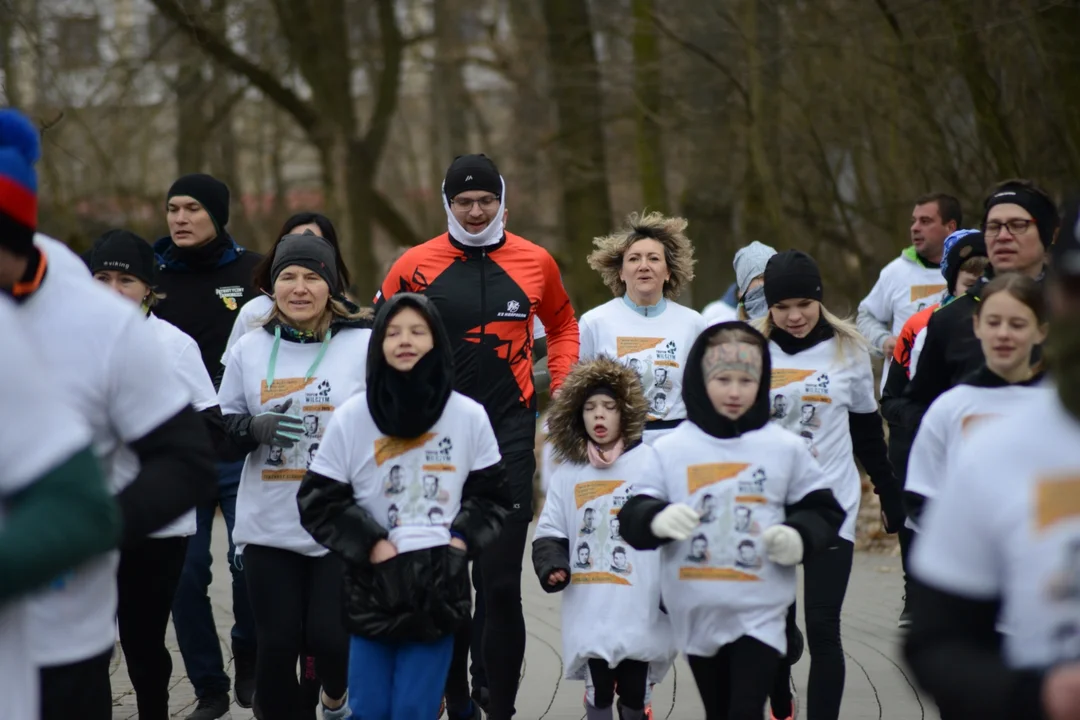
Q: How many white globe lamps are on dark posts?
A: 0